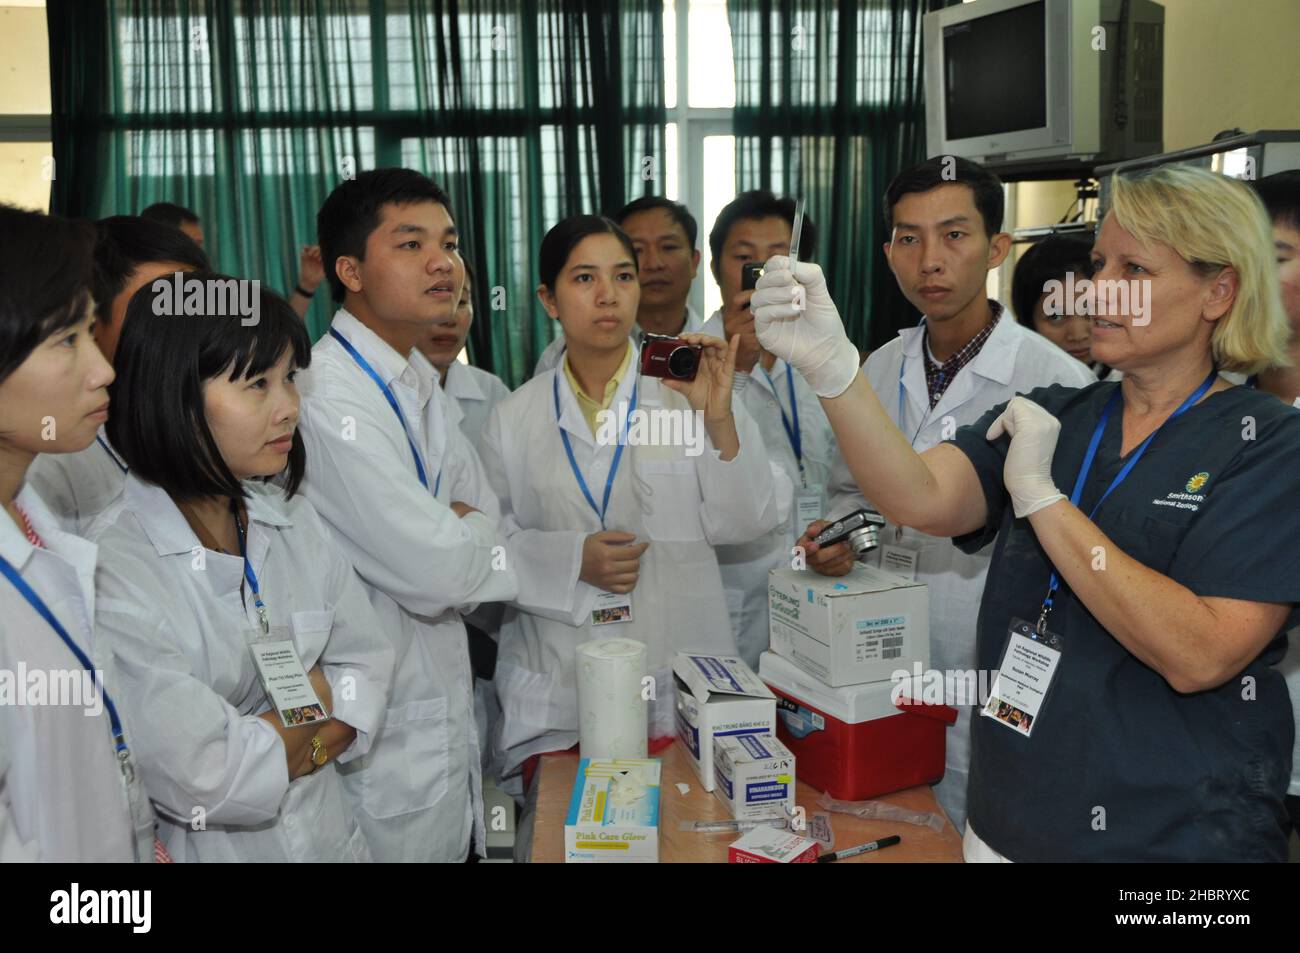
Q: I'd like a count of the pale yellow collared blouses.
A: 1